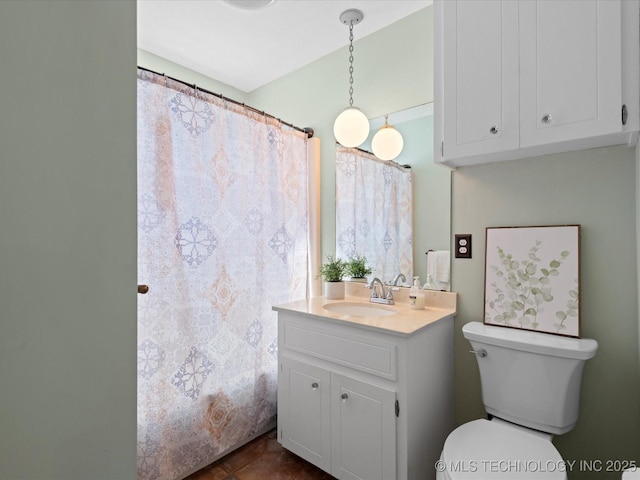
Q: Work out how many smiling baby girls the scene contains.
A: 0